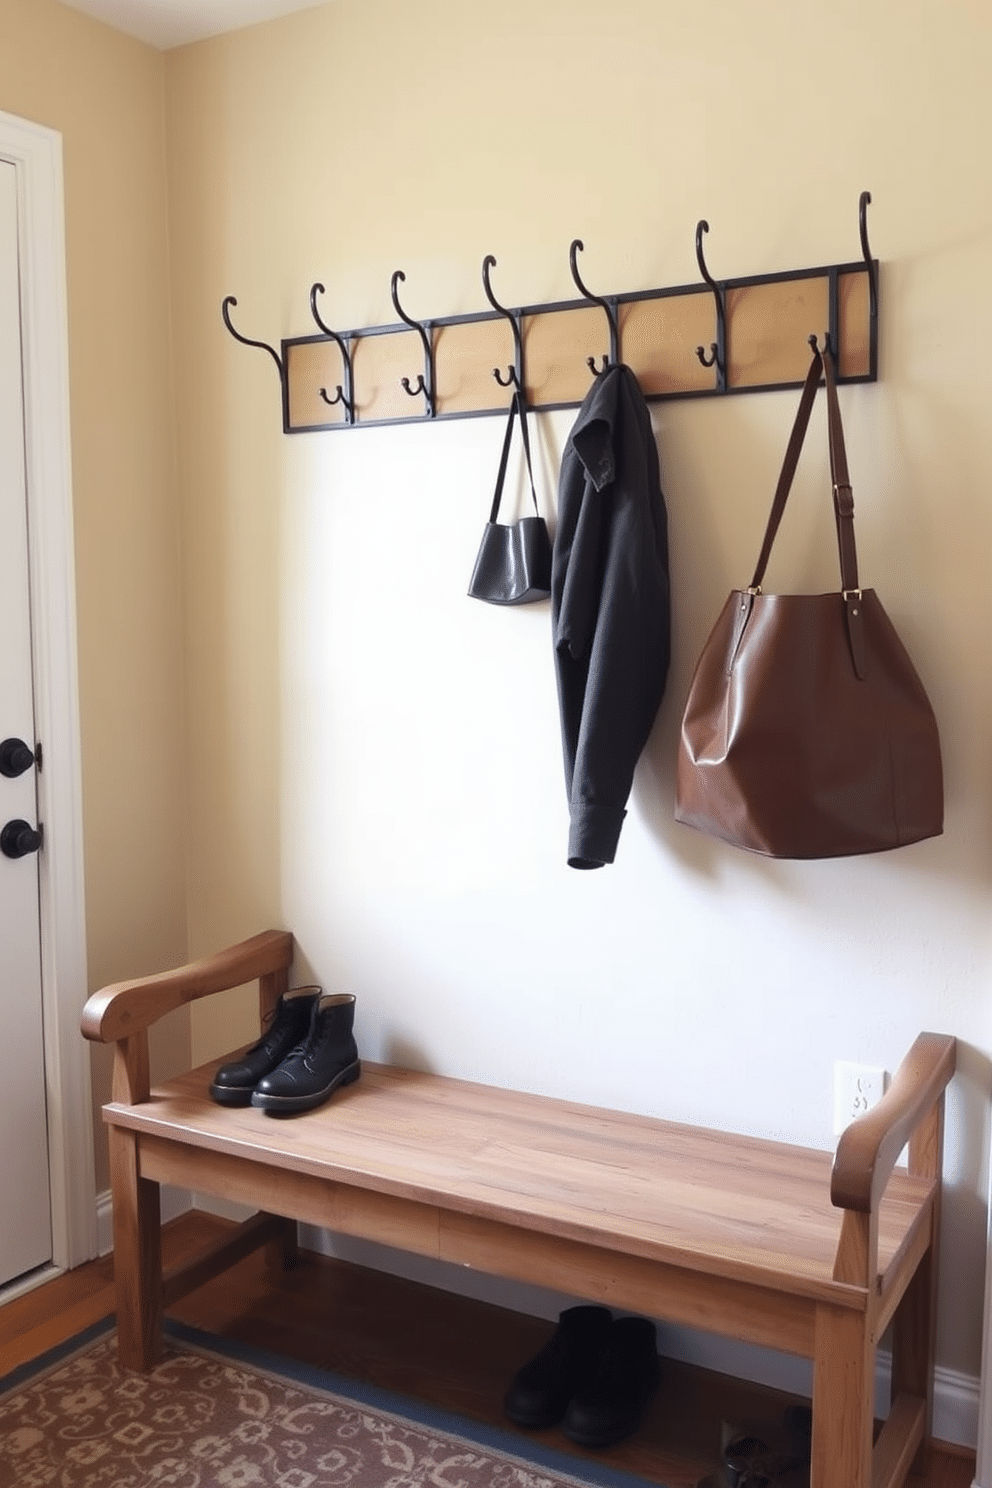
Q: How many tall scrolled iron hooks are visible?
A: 7